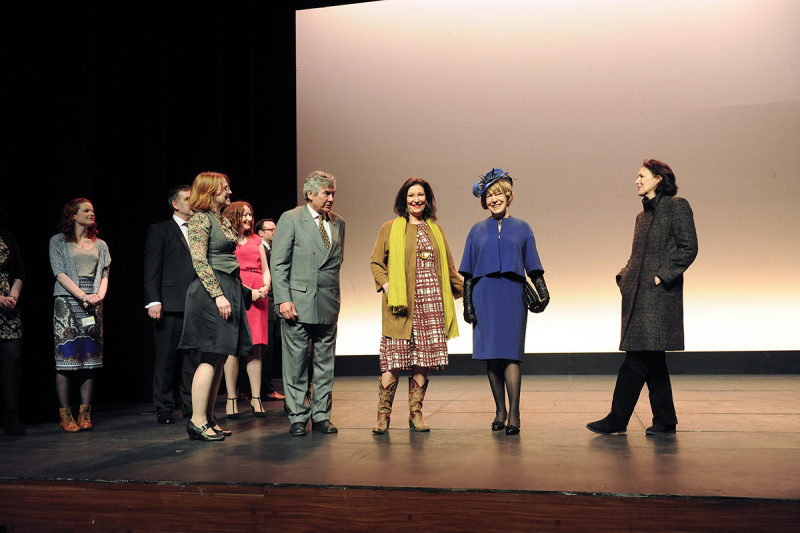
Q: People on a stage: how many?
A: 10